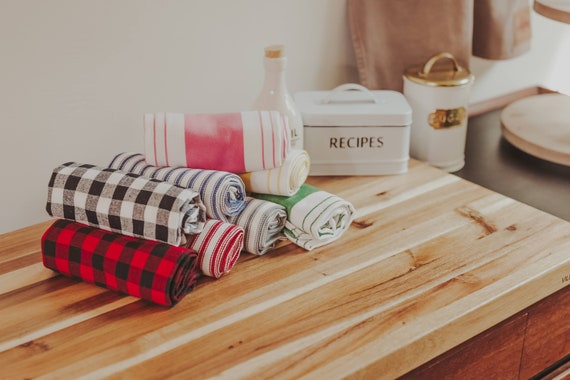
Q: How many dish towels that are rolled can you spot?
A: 8